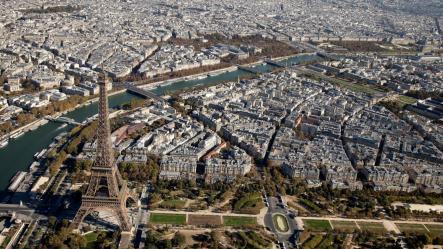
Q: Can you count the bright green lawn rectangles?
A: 3